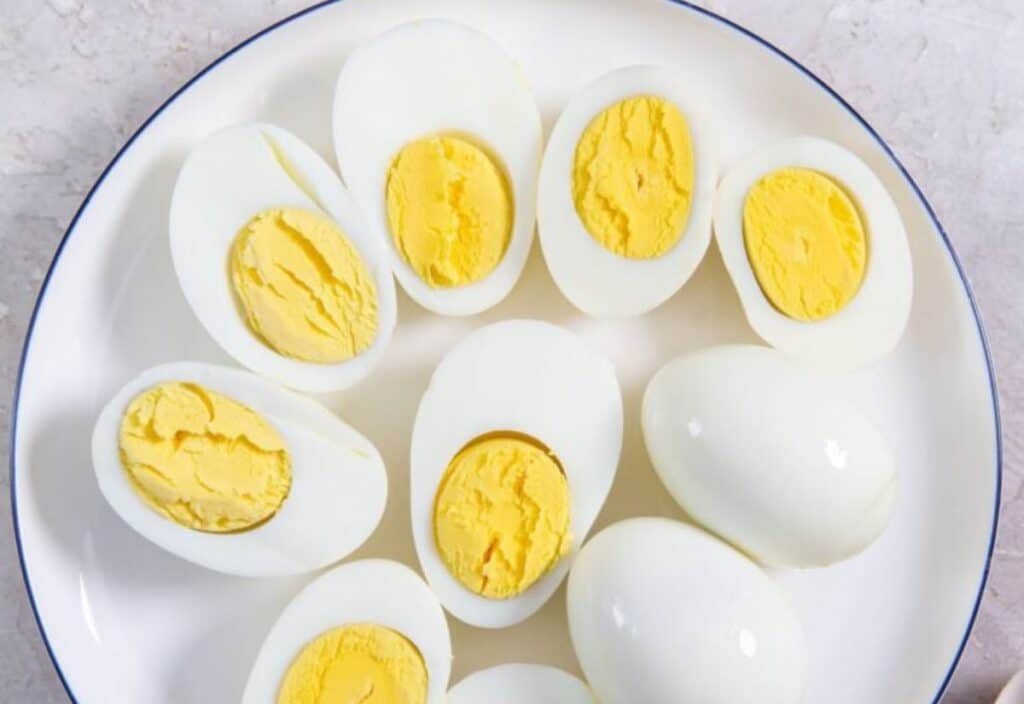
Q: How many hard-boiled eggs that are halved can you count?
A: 7